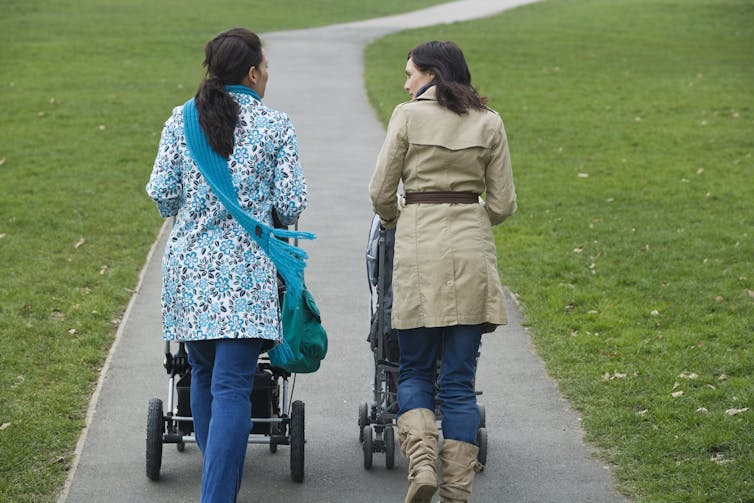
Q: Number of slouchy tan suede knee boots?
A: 2